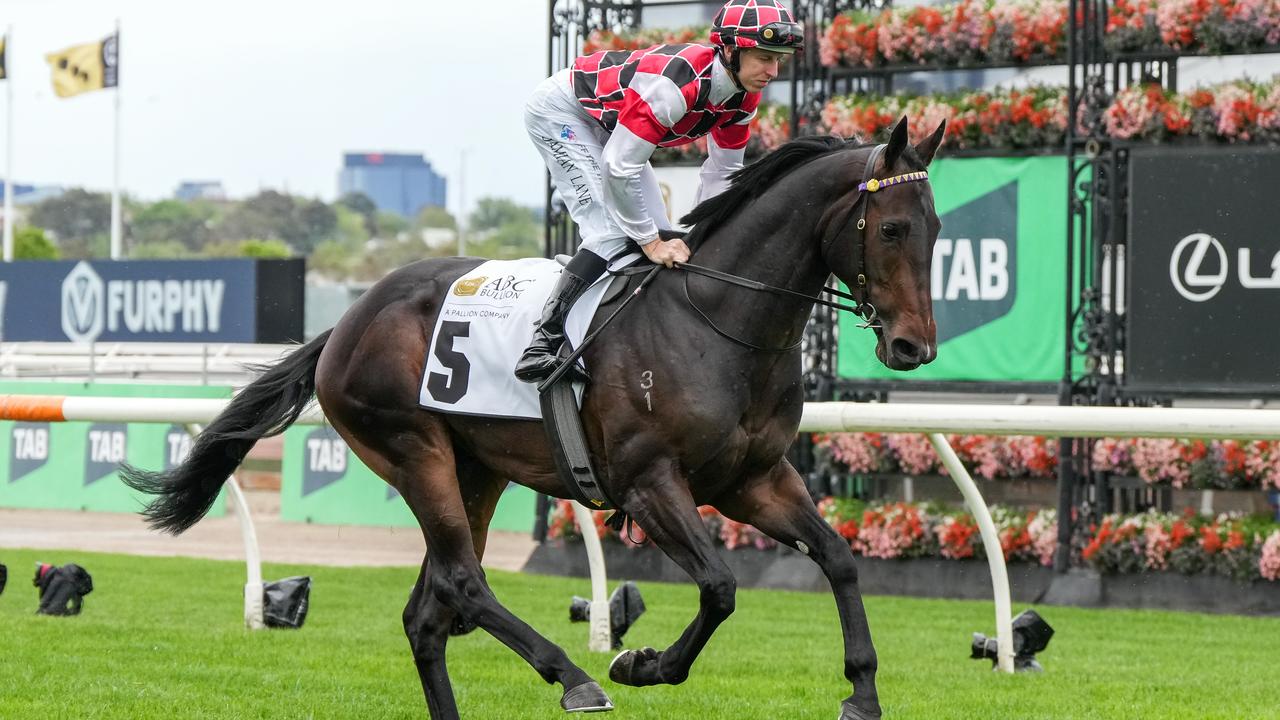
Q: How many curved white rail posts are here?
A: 3